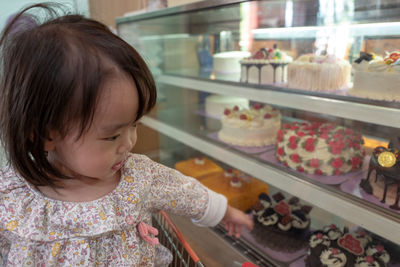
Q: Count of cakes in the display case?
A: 12